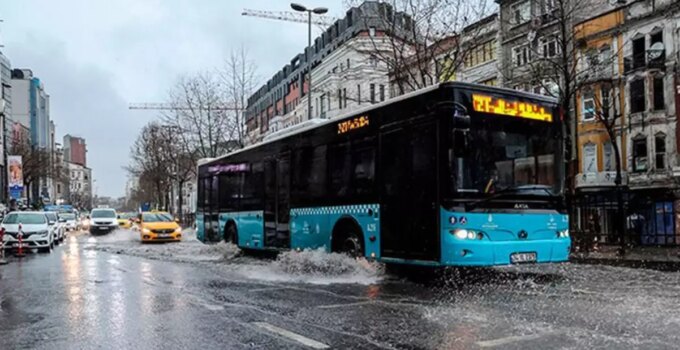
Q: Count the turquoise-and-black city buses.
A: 1